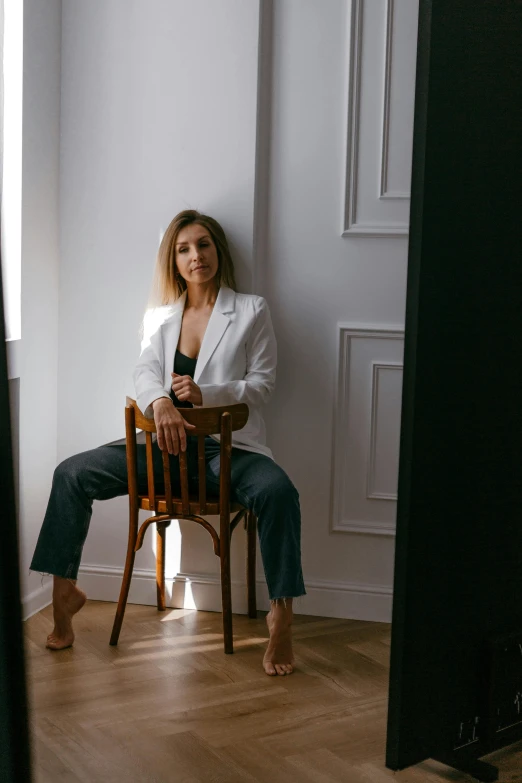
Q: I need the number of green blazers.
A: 0